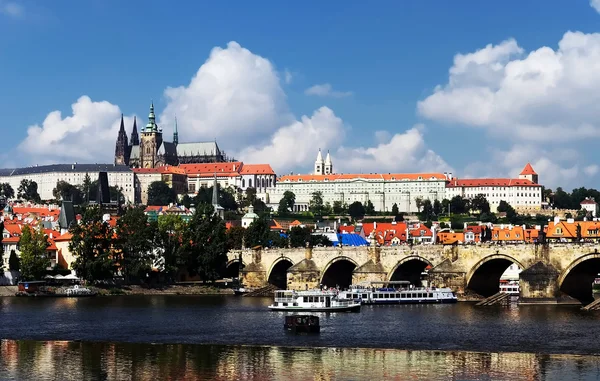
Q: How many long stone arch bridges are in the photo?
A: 1